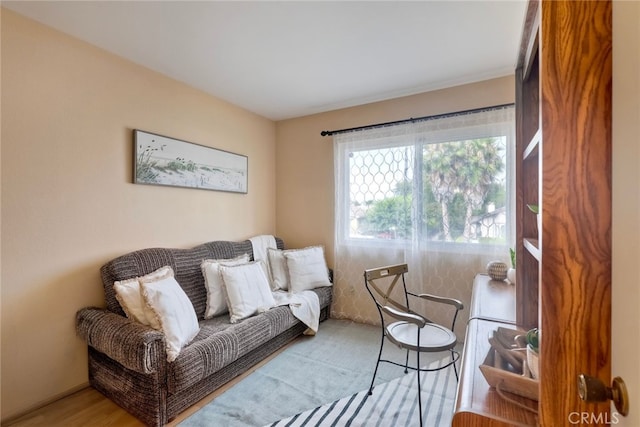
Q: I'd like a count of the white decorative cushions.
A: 6